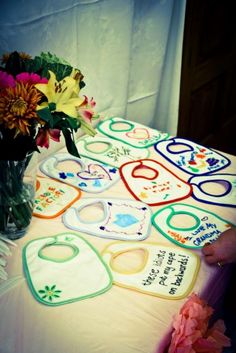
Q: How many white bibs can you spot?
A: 11